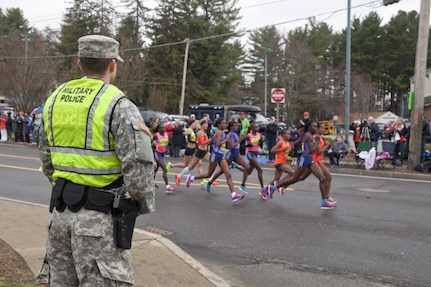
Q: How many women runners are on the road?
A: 9